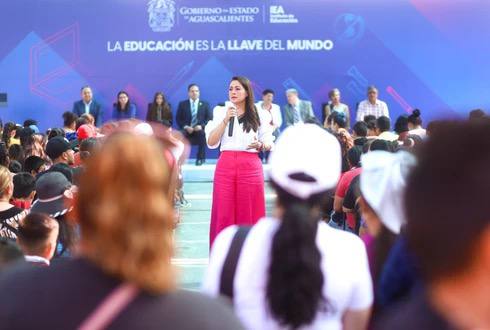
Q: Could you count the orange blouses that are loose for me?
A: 0